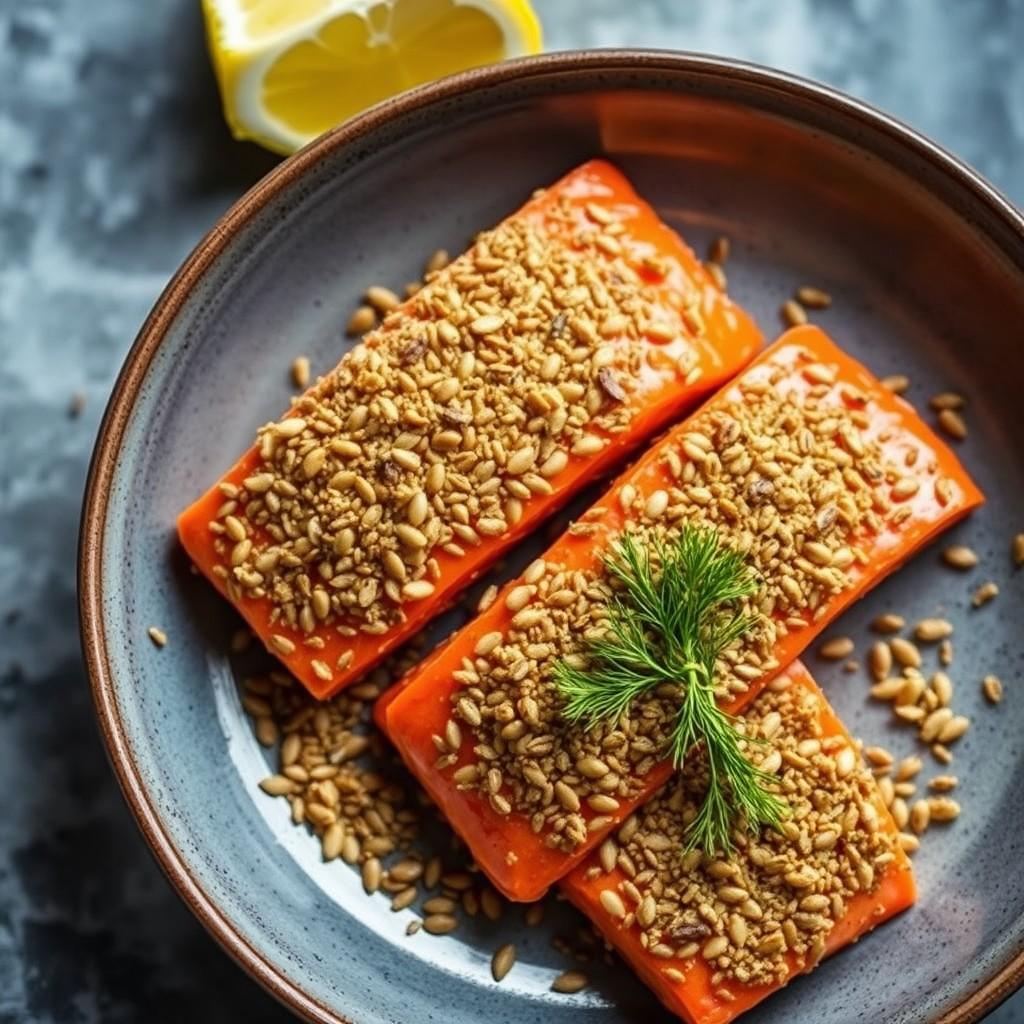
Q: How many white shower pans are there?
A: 0